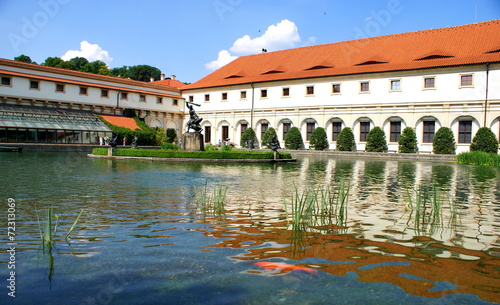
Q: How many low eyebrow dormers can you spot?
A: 6